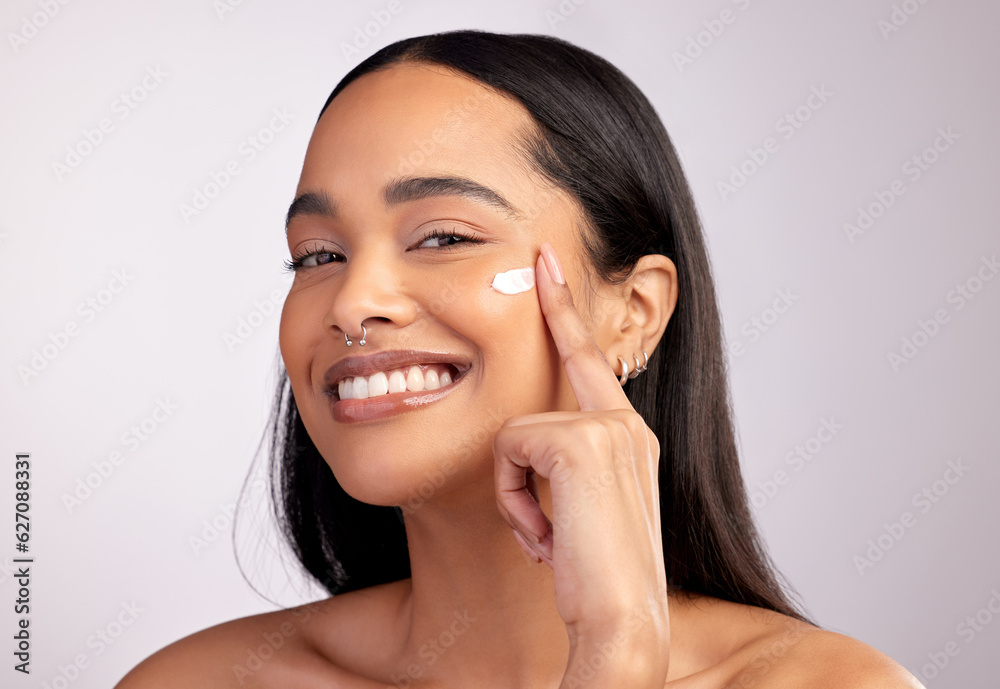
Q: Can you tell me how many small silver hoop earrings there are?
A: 3